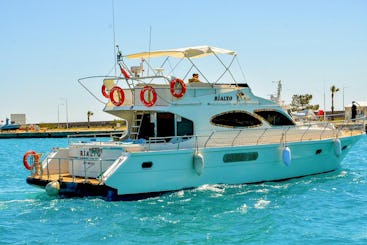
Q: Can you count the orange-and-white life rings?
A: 5